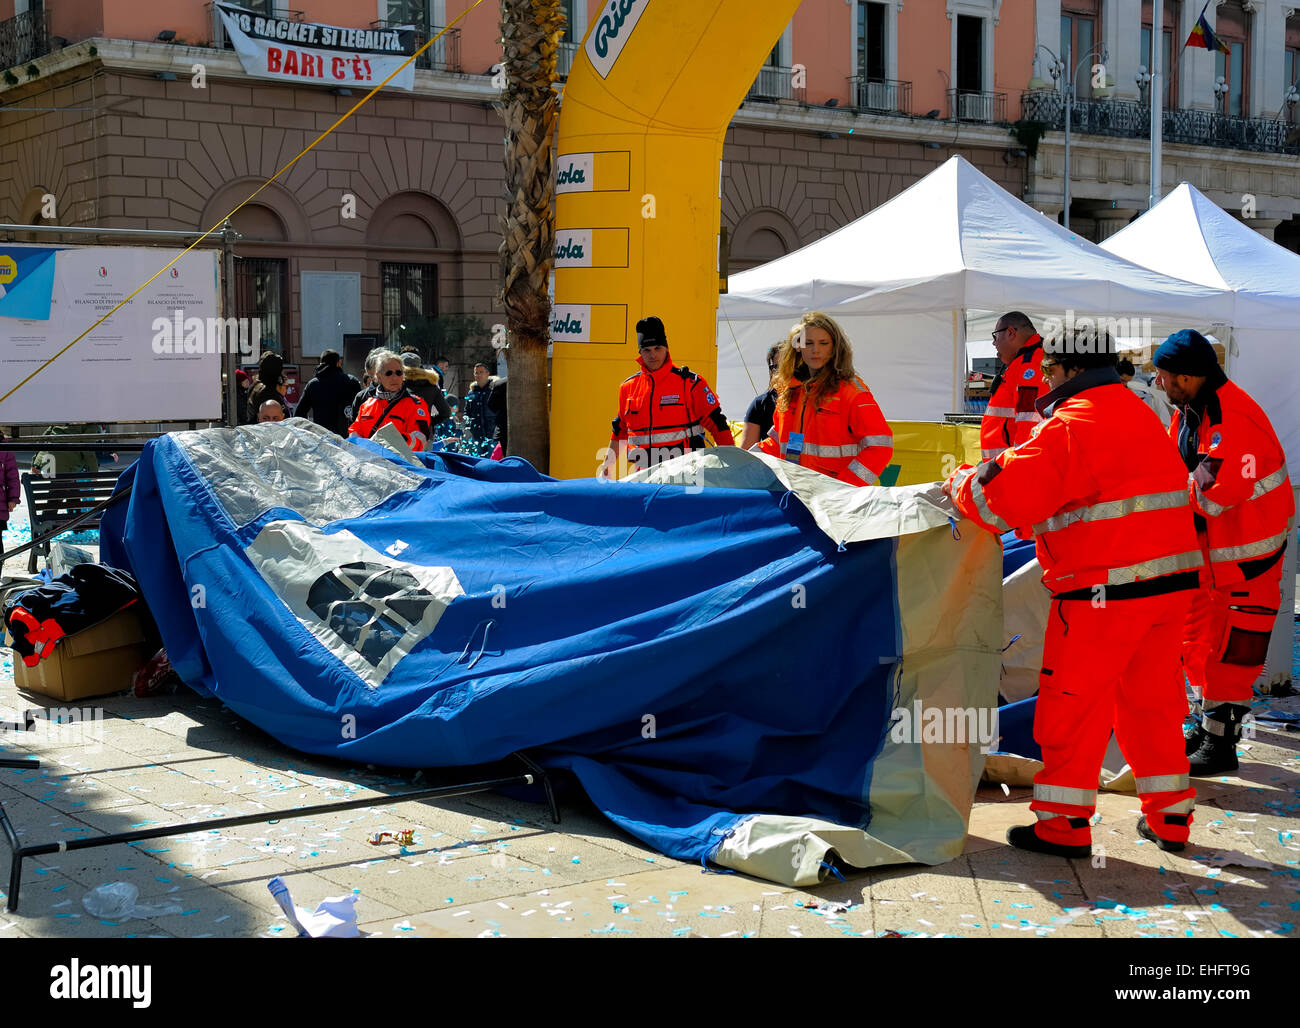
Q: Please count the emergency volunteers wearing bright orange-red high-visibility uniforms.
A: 6